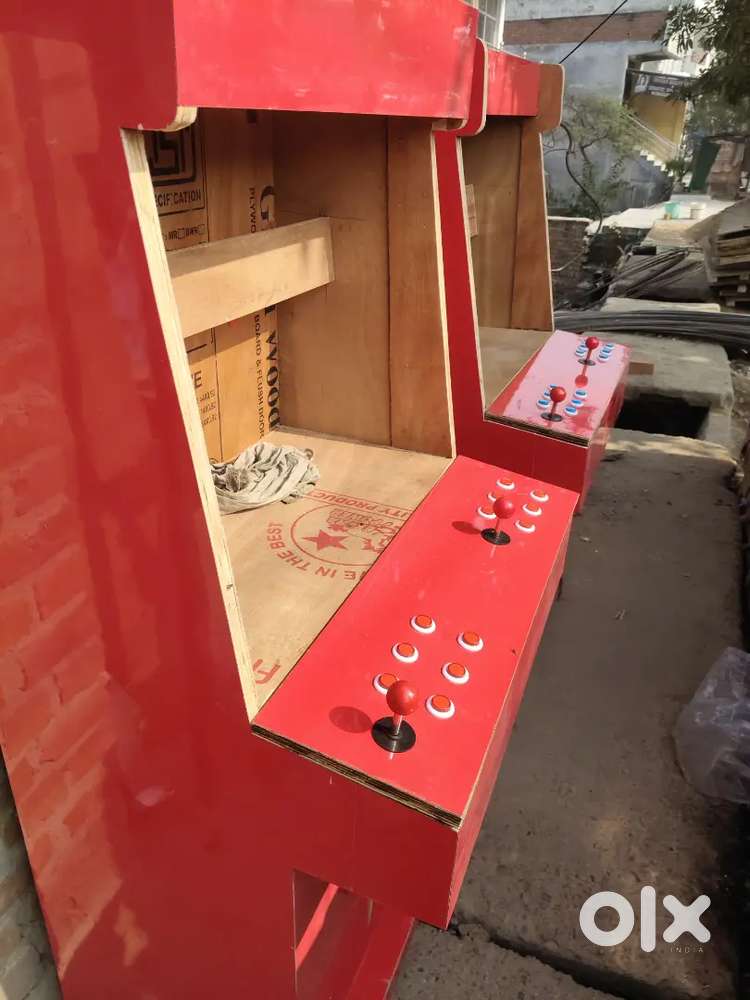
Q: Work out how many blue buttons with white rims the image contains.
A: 12